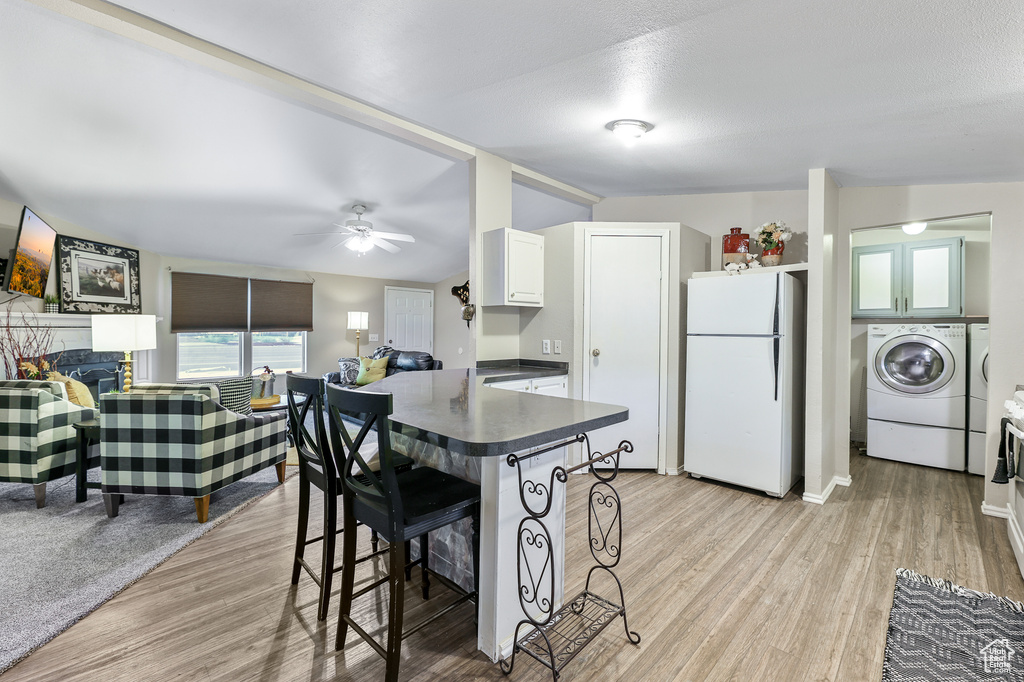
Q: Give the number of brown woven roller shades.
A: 2